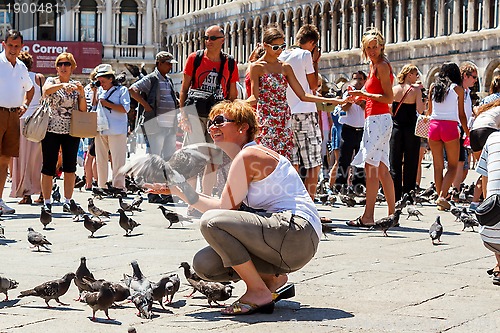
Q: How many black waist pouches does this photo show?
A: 2